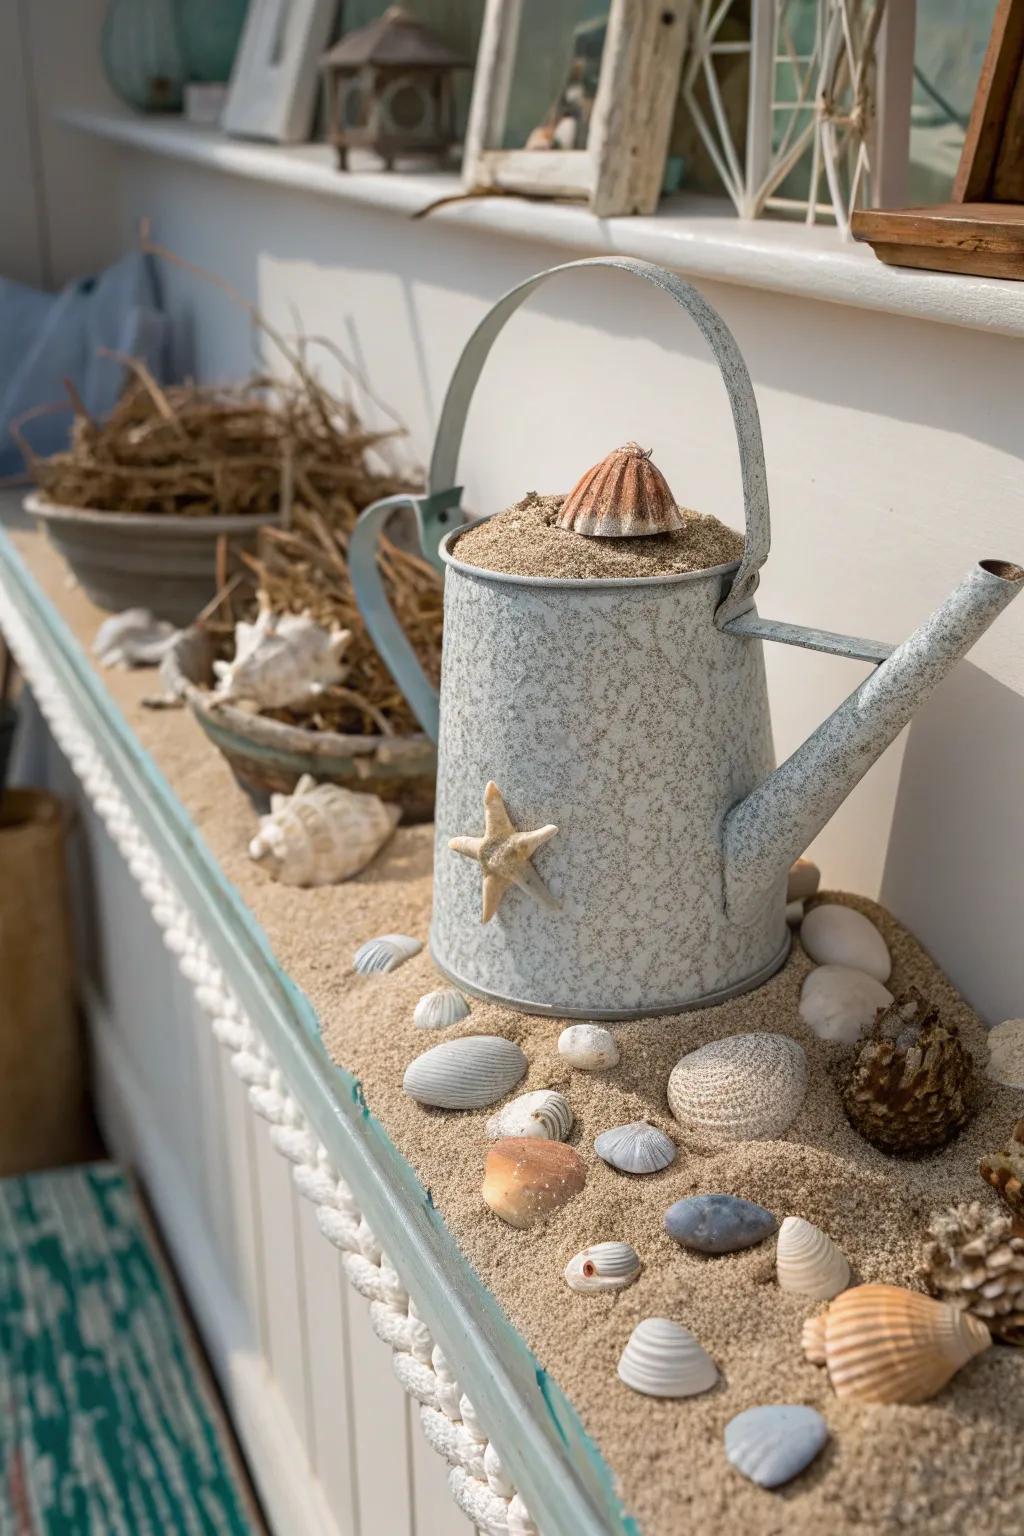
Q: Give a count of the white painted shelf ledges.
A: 1